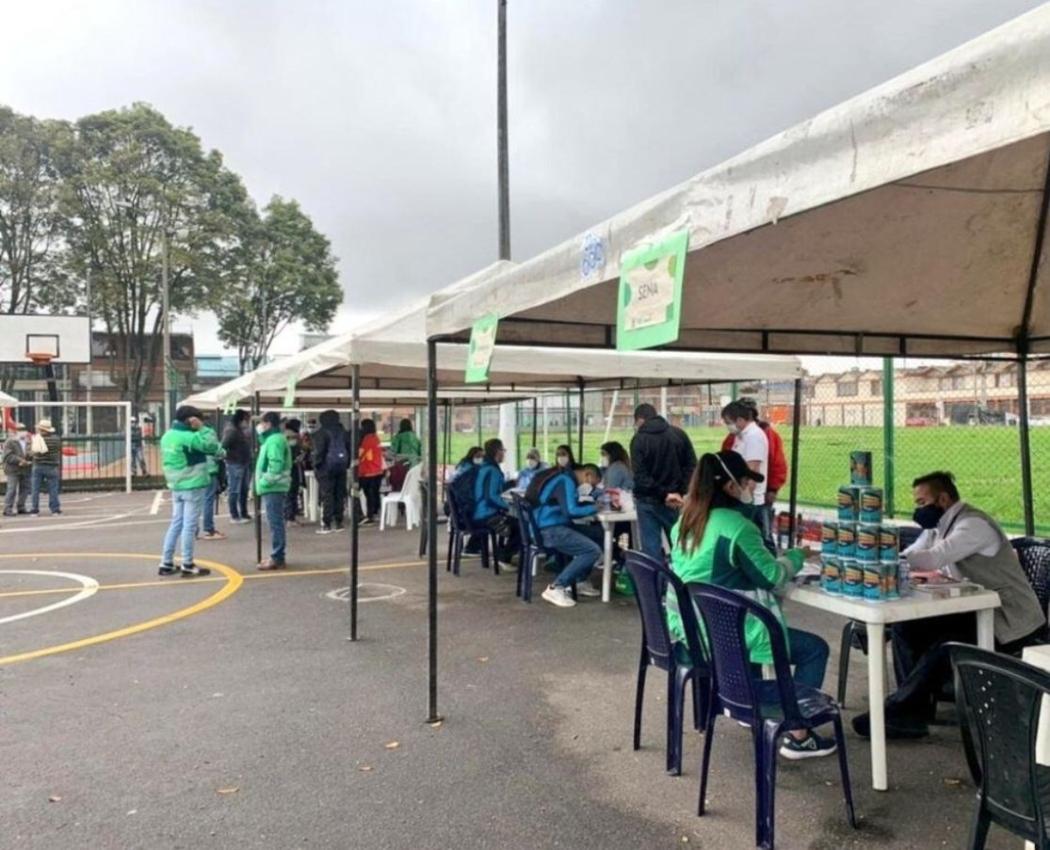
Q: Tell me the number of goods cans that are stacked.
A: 11